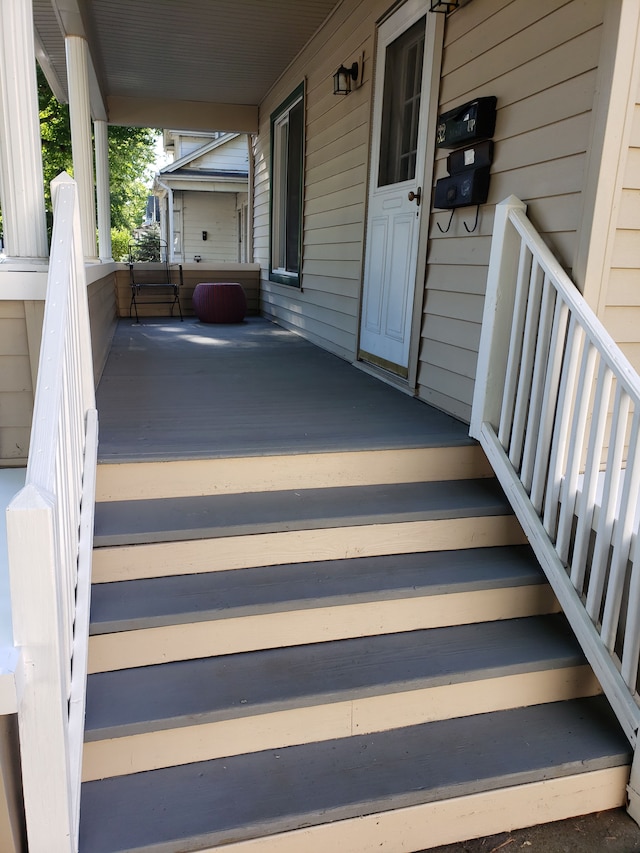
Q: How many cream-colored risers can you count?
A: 5